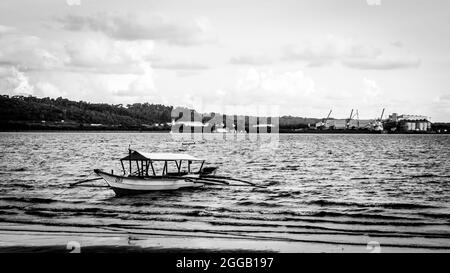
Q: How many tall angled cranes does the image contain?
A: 3